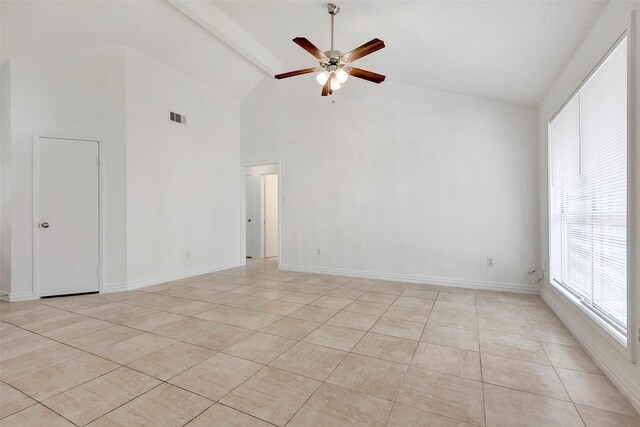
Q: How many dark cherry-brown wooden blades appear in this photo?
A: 5